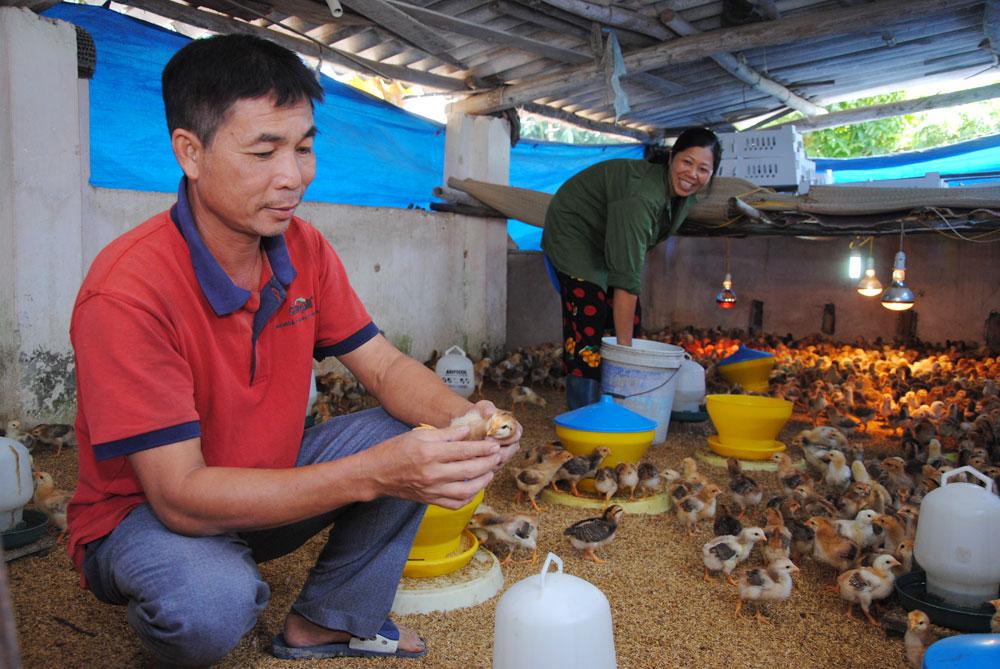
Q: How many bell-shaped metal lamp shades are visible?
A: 3